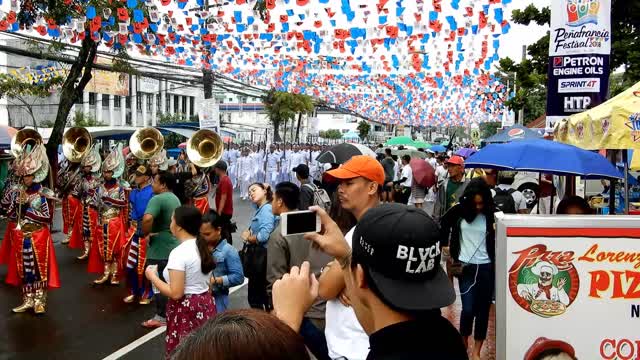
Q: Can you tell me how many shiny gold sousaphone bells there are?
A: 4